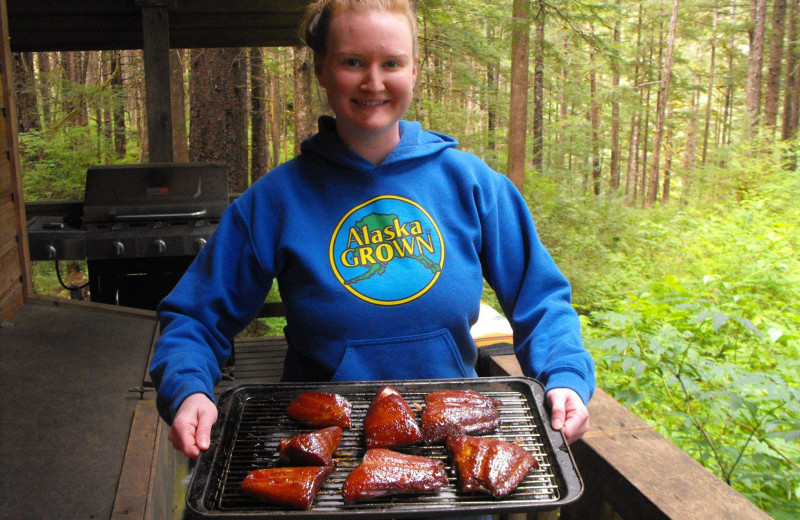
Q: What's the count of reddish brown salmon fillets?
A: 7